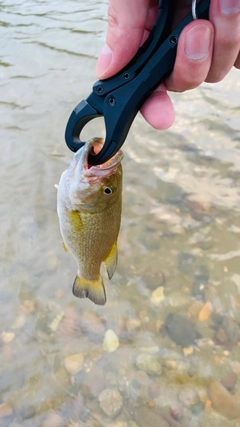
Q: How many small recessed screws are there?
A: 4